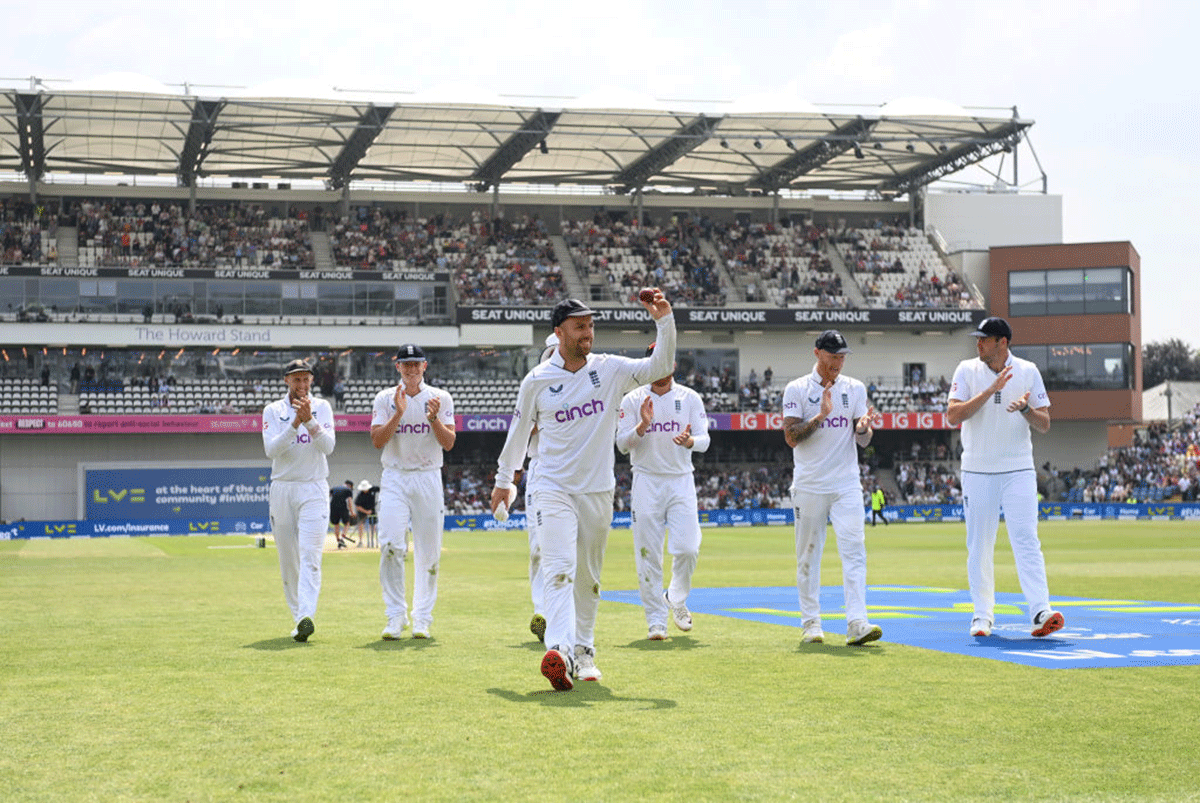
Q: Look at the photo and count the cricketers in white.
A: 7